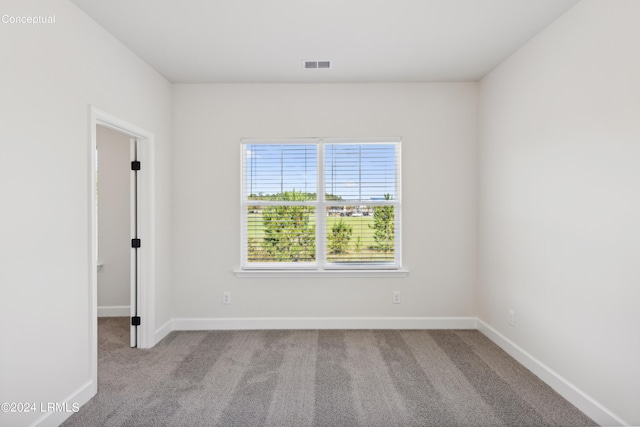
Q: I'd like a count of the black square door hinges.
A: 3